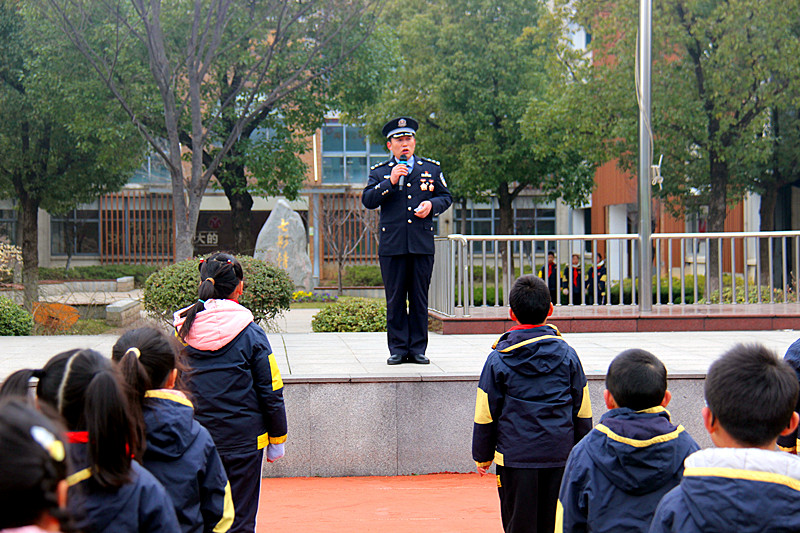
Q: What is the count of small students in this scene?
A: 11